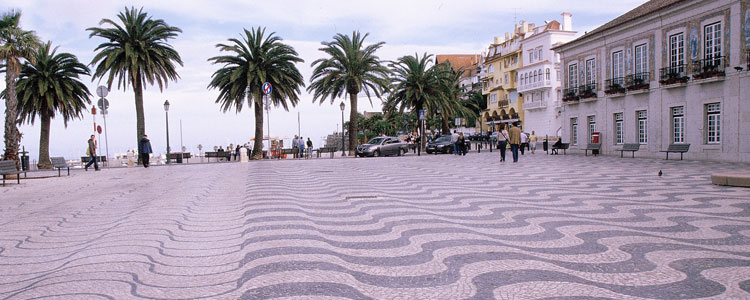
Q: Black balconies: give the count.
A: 6